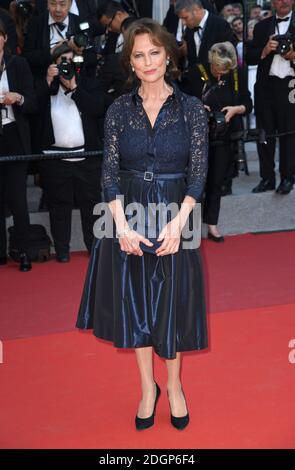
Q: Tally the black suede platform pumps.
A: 2